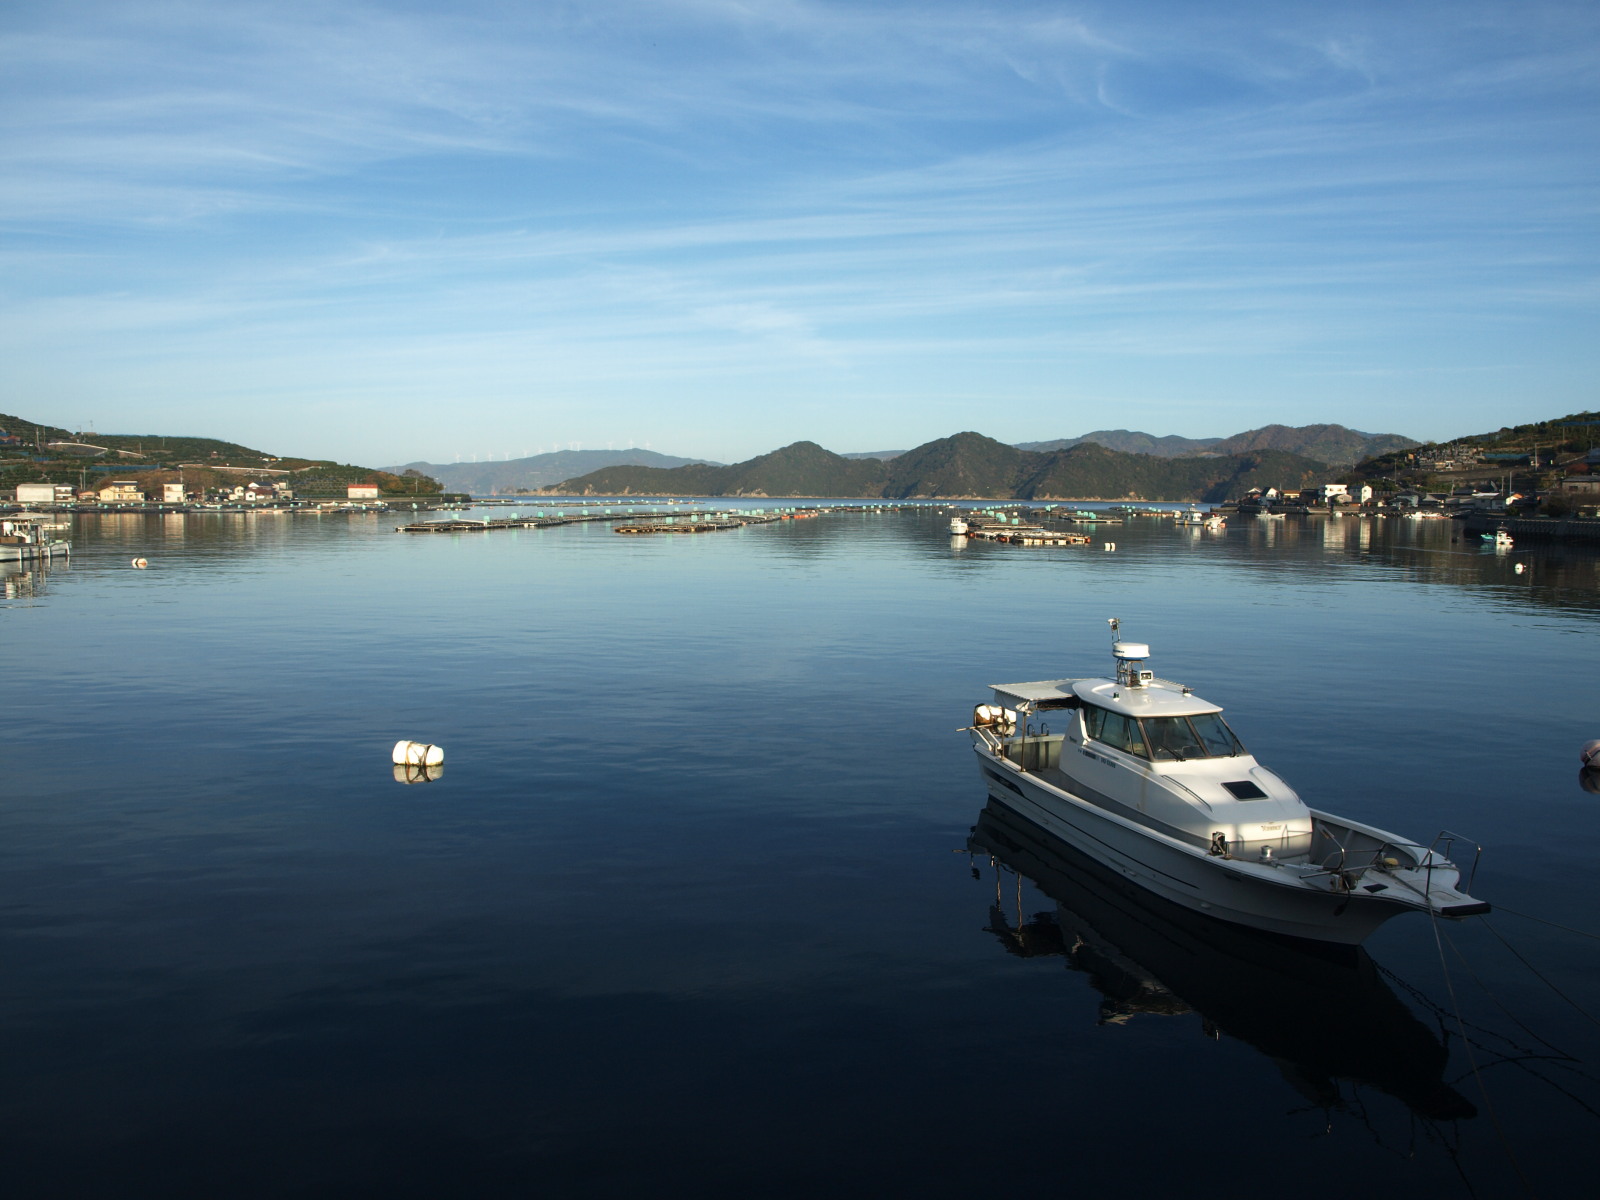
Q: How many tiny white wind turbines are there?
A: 12